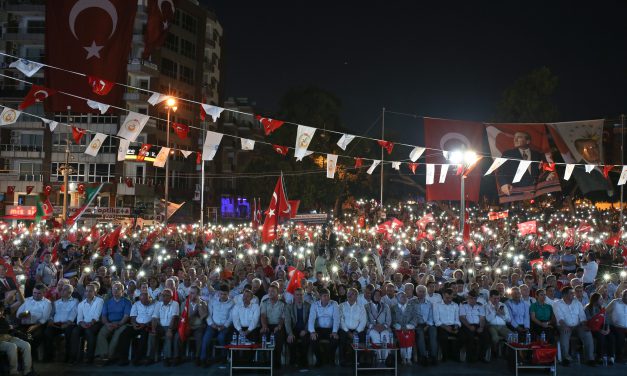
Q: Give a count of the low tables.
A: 3